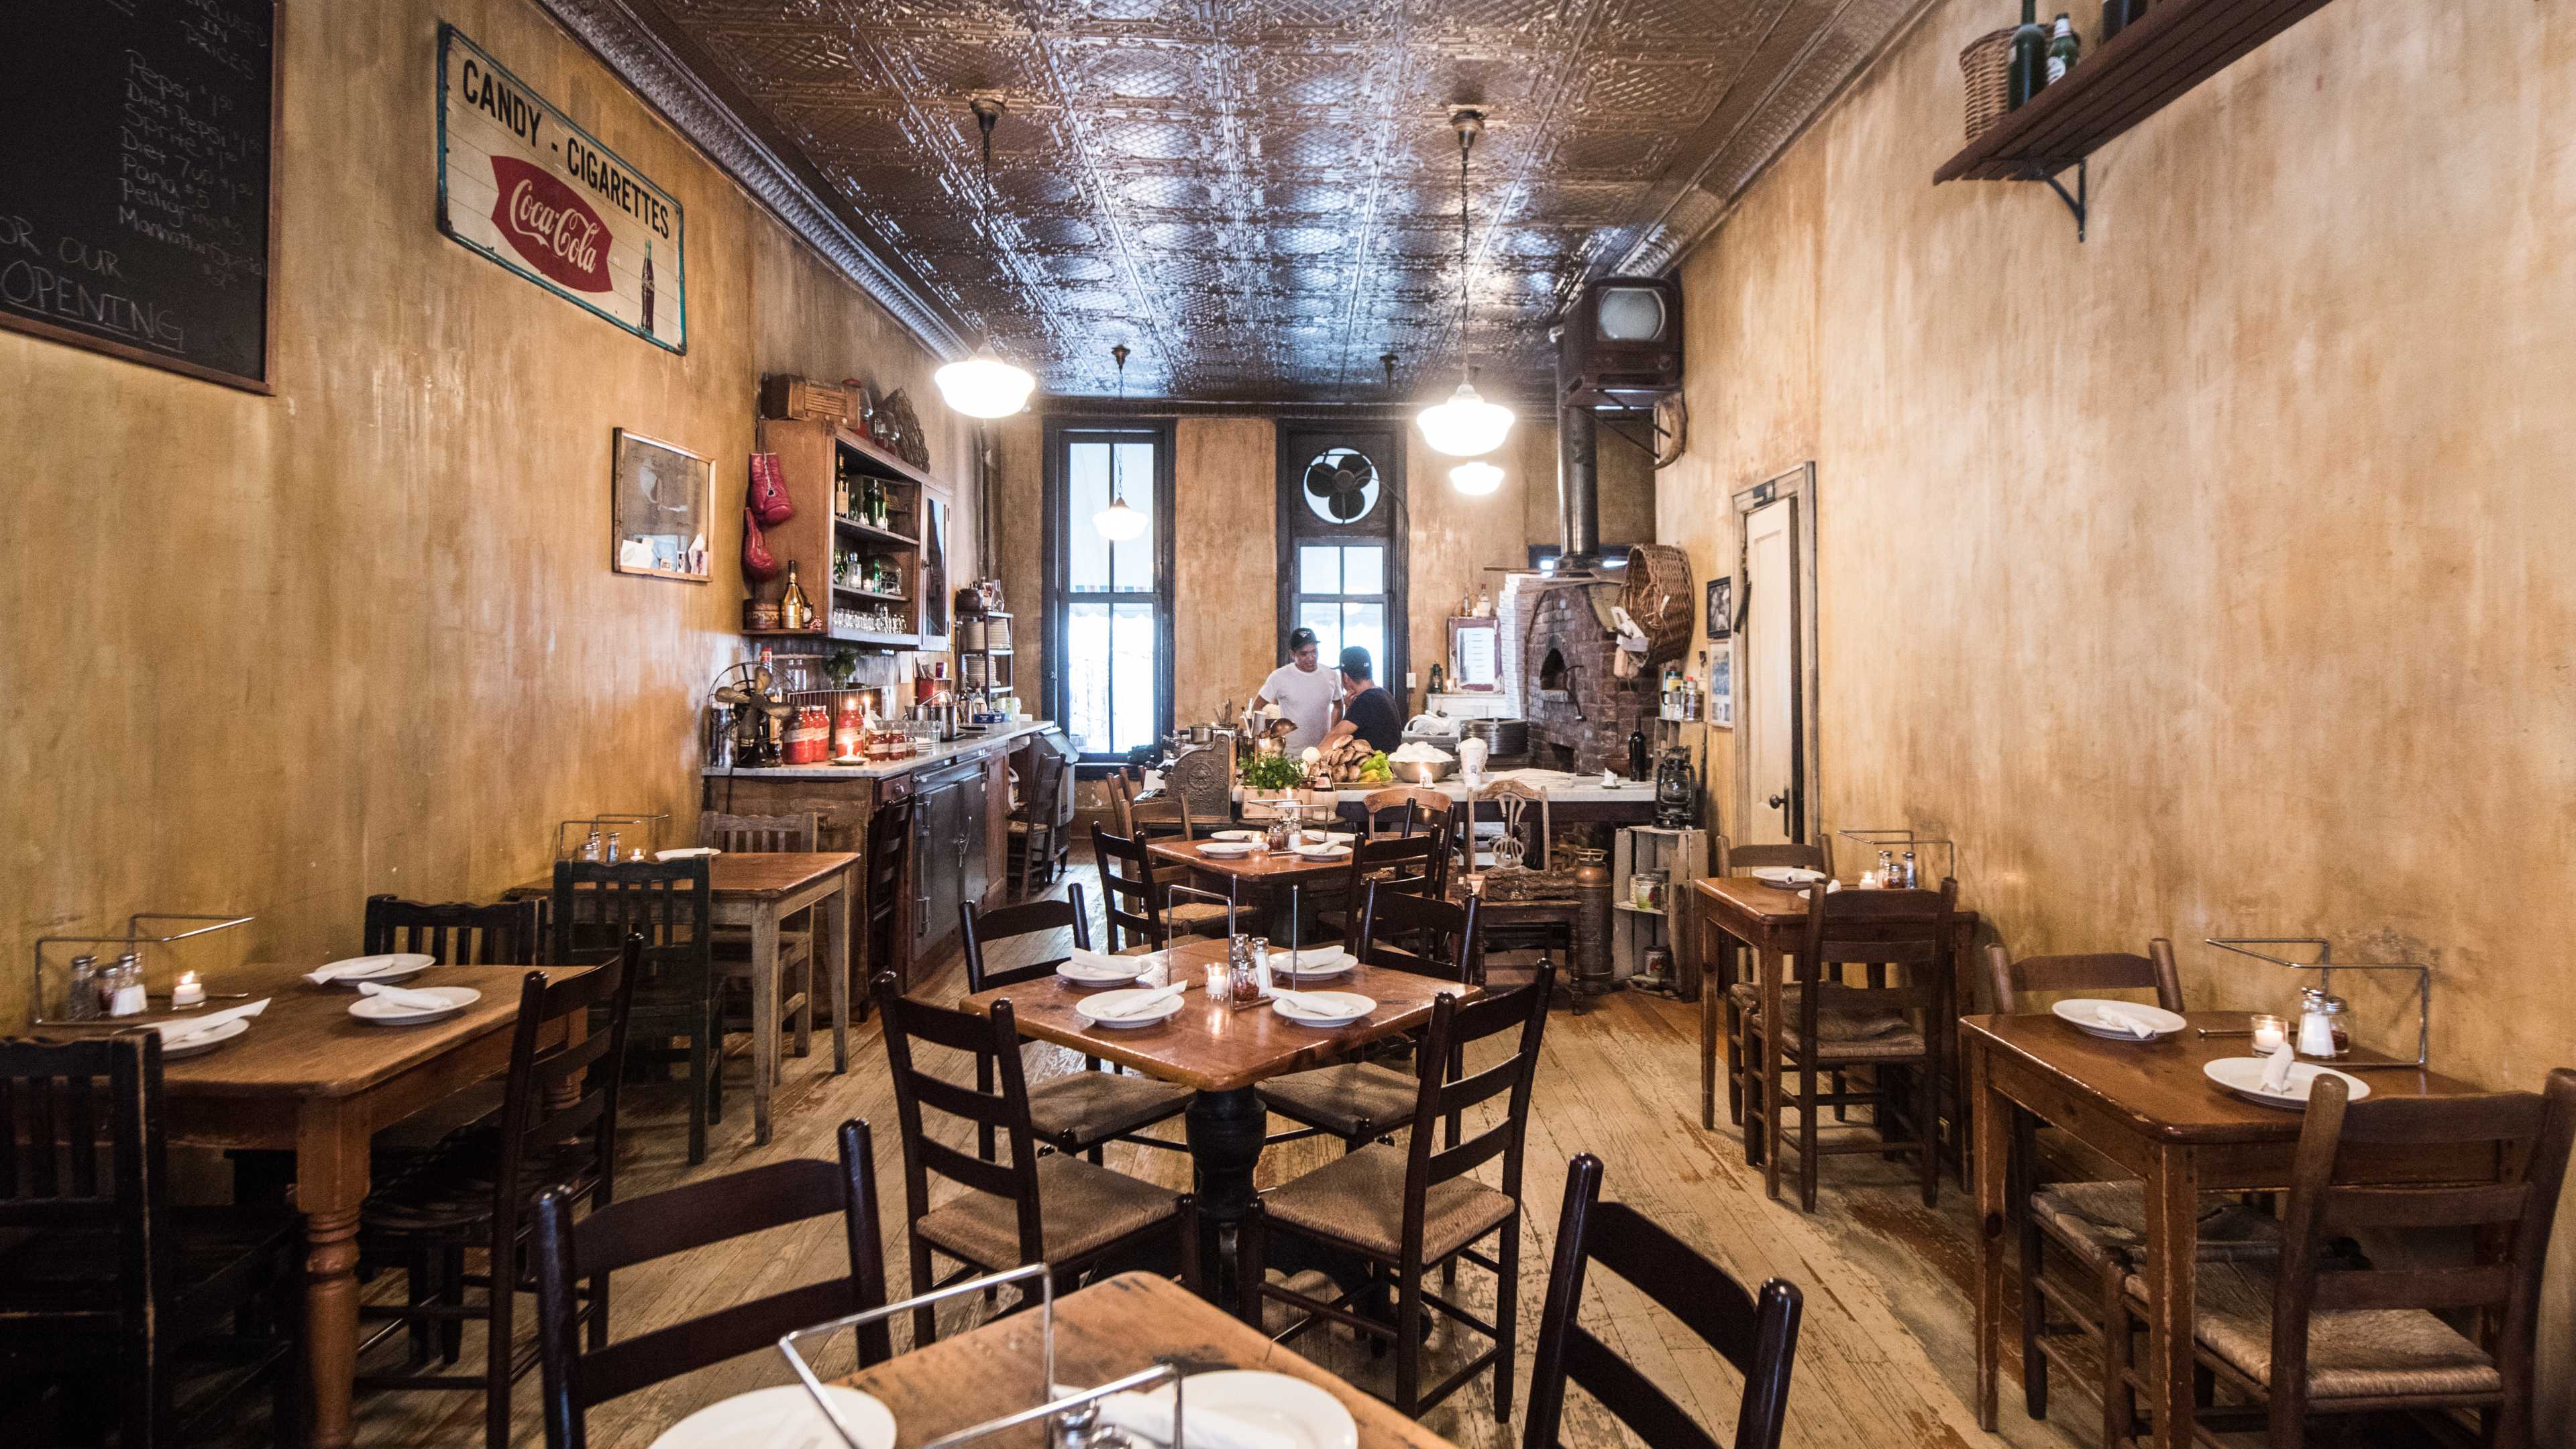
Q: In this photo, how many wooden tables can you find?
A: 7